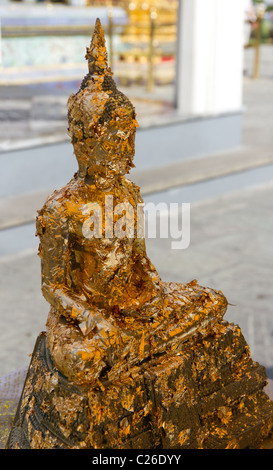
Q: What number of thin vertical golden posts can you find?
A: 3